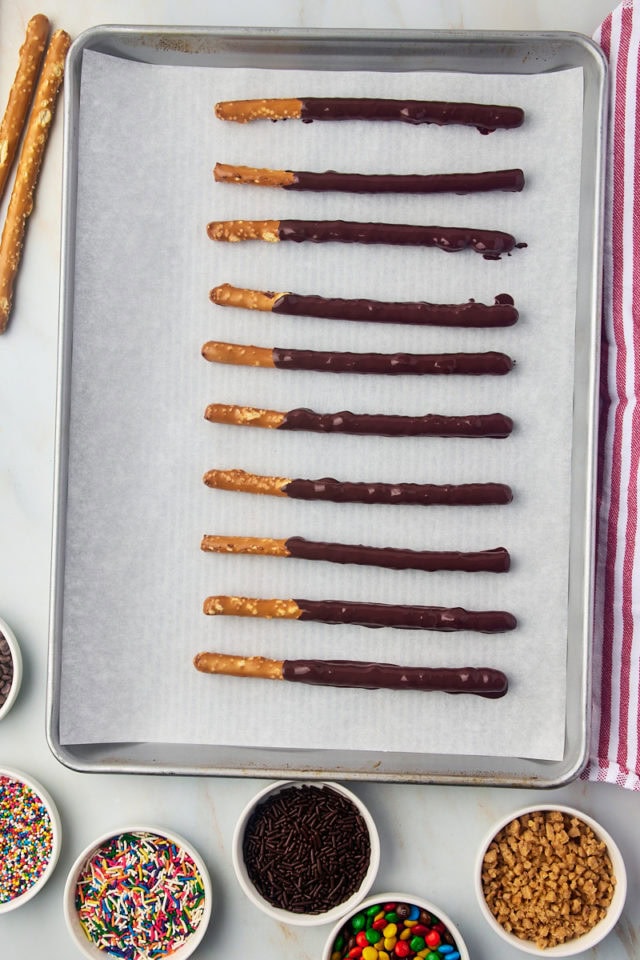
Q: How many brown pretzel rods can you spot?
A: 12